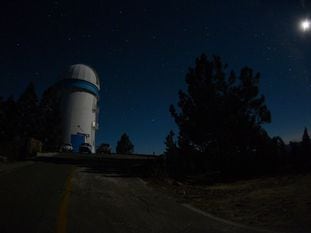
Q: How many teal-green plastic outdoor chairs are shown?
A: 0